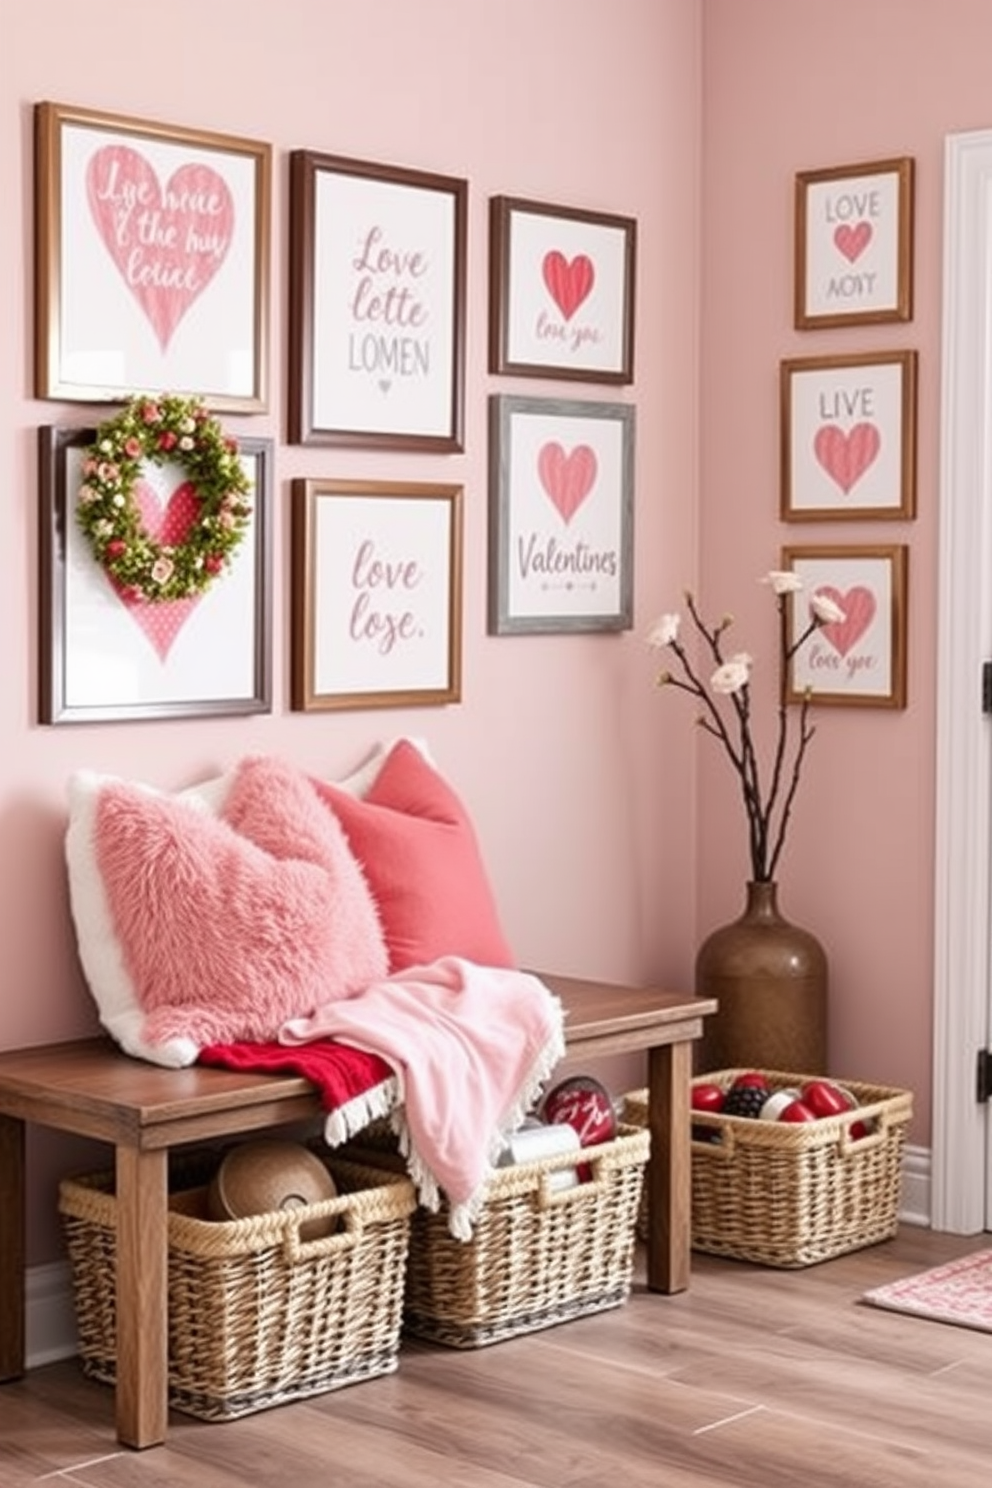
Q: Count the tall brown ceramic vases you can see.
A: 1